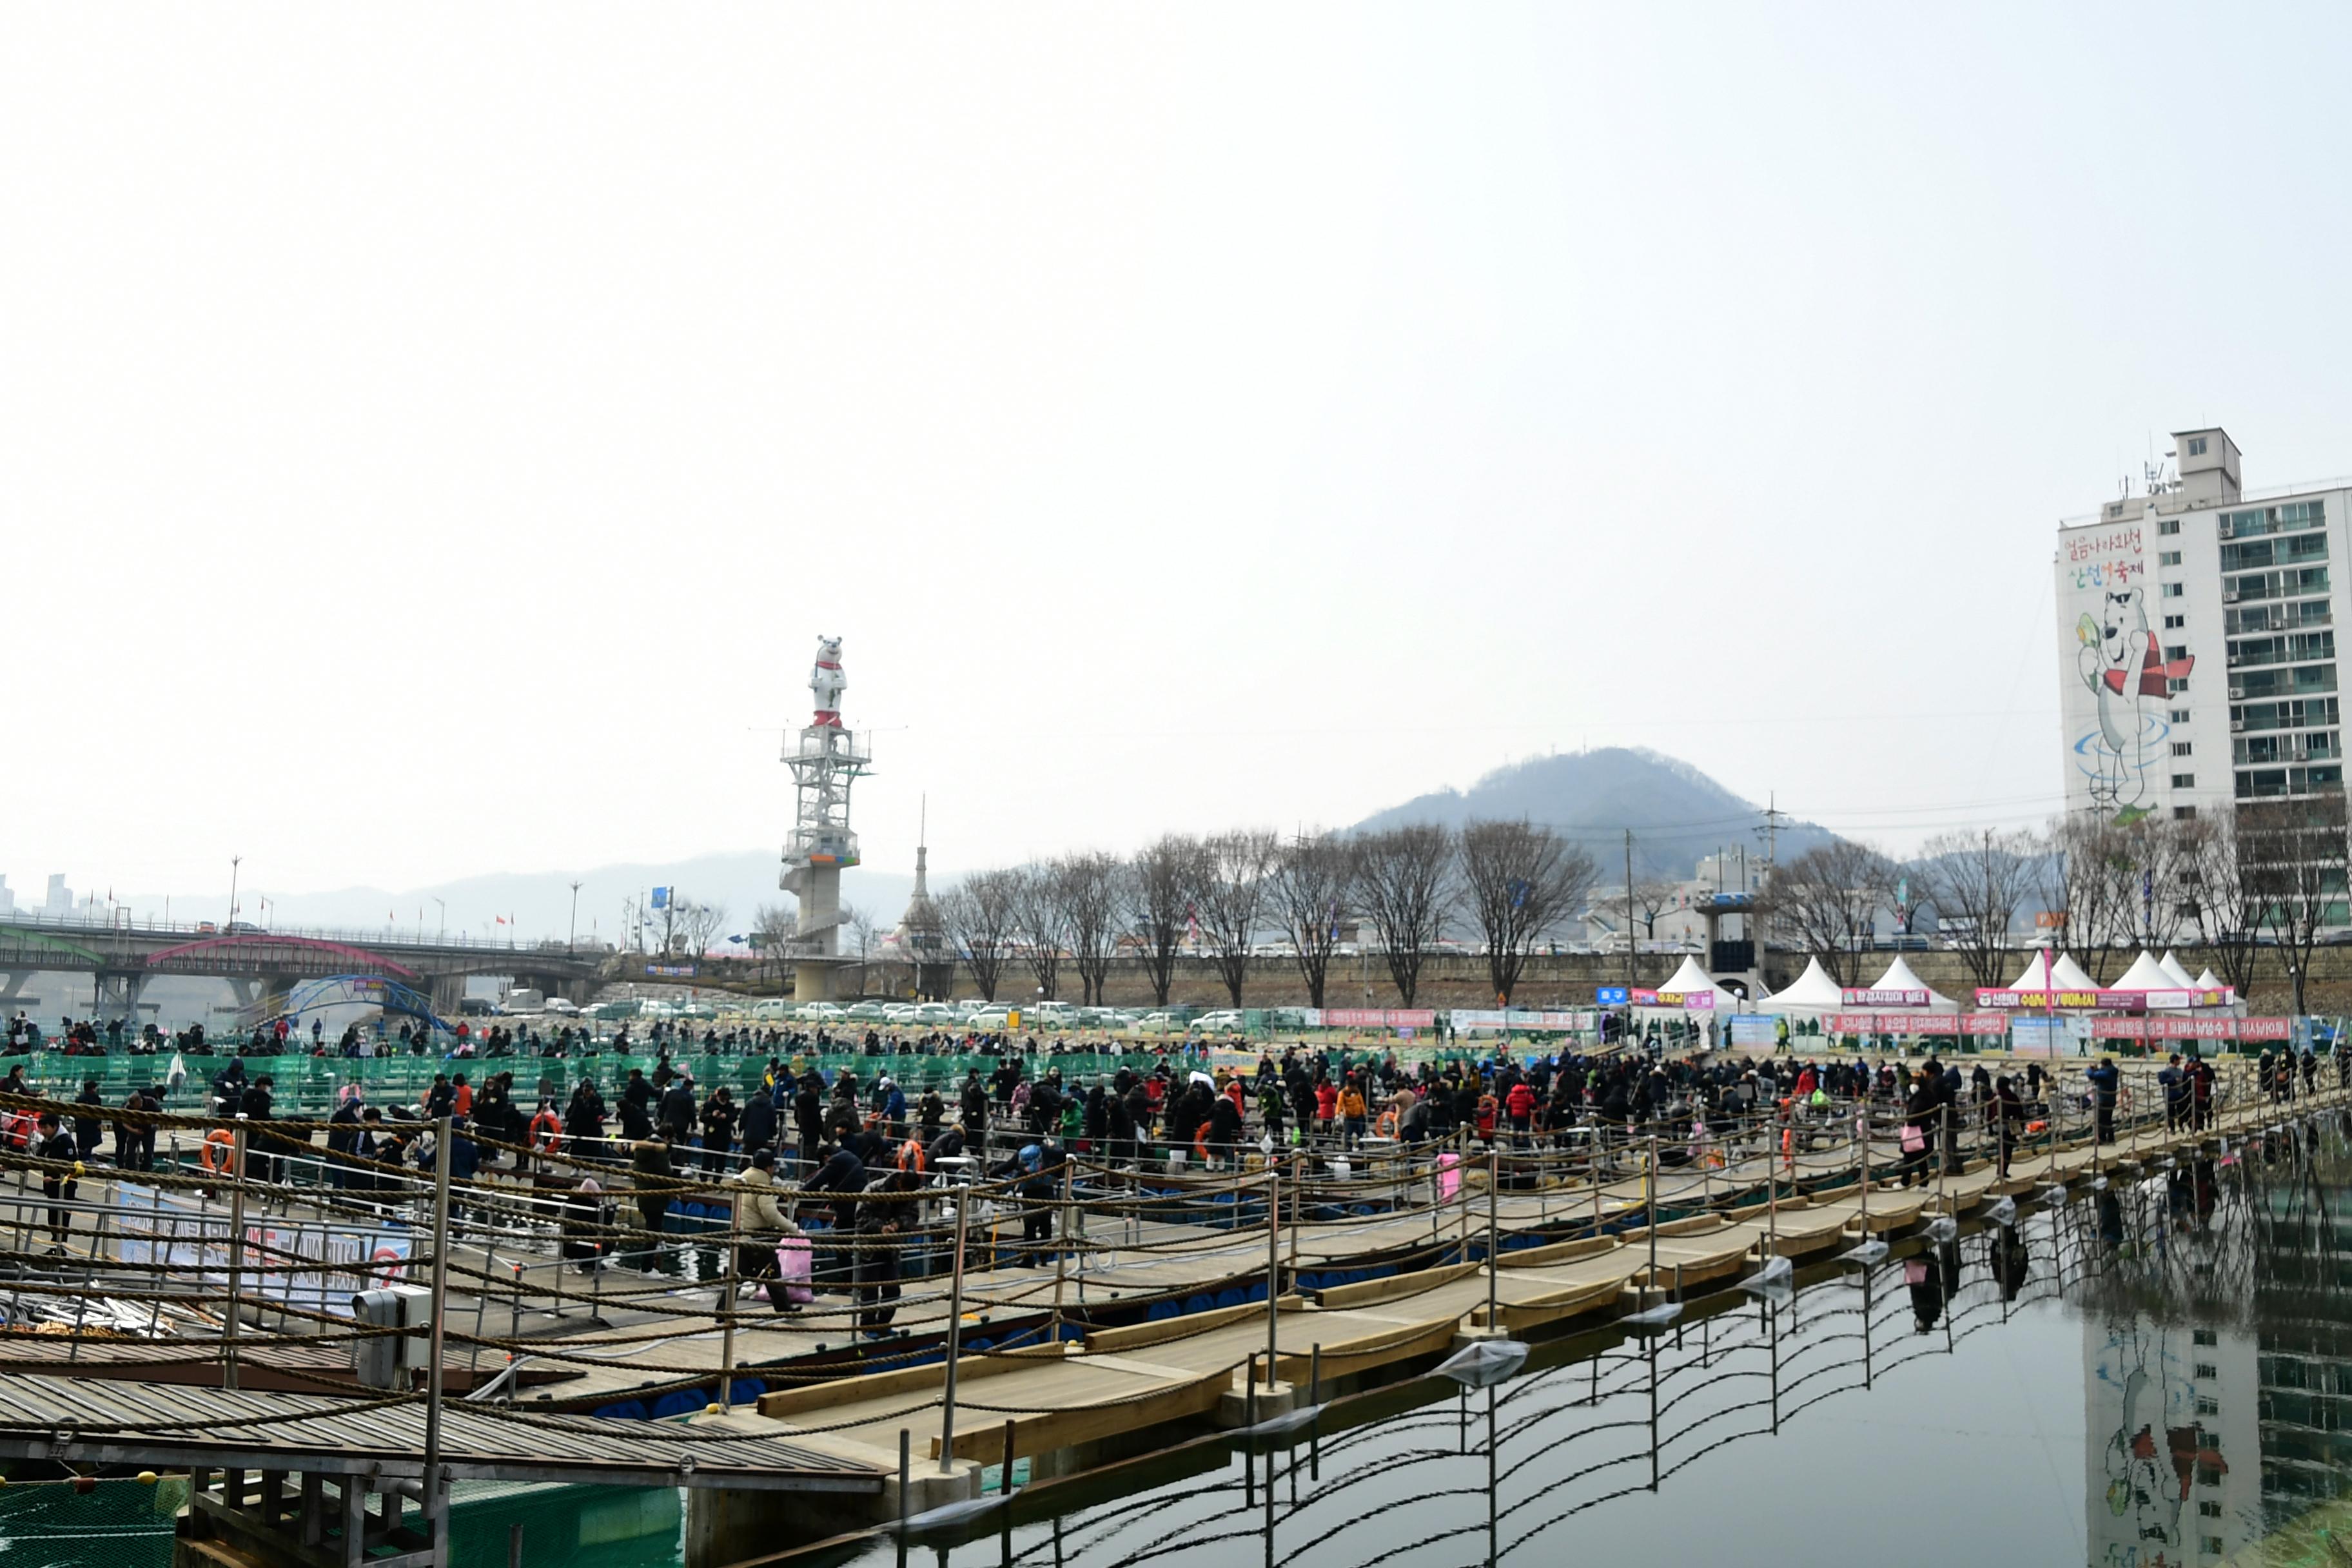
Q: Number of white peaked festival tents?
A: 8